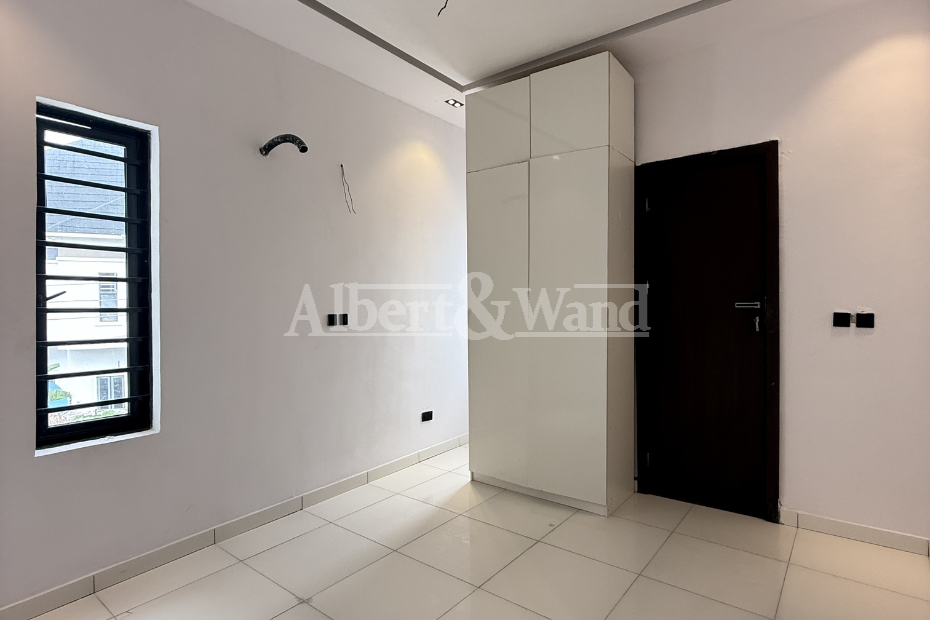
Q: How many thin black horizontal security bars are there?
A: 9